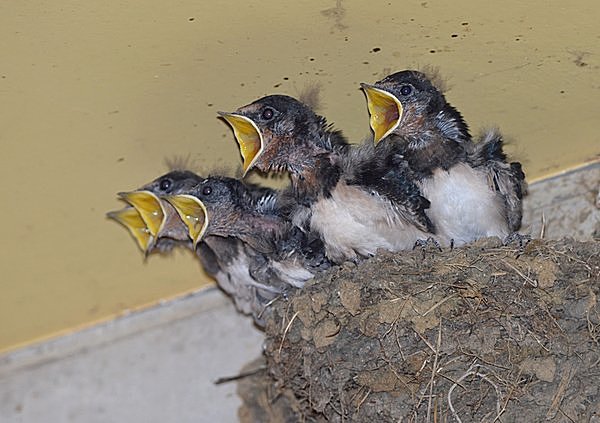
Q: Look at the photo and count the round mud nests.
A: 1